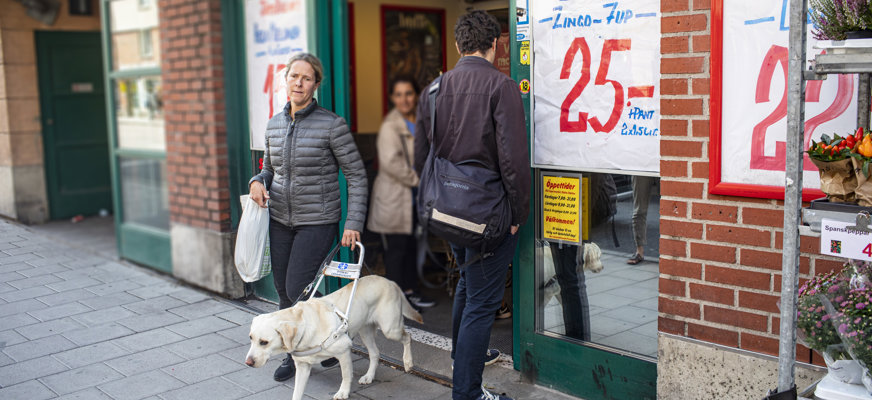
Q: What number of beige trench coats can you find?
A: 1